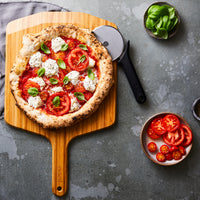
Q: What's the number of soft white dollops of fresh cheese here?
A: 10